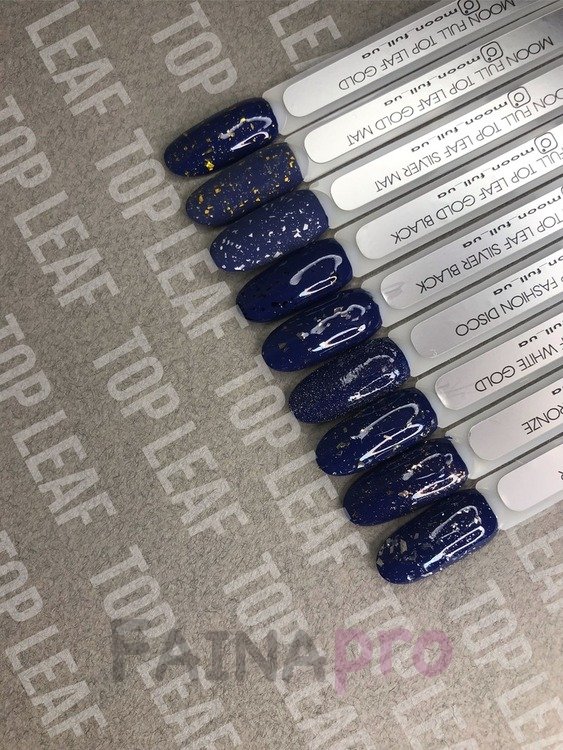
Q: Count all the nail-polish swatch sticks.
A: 9